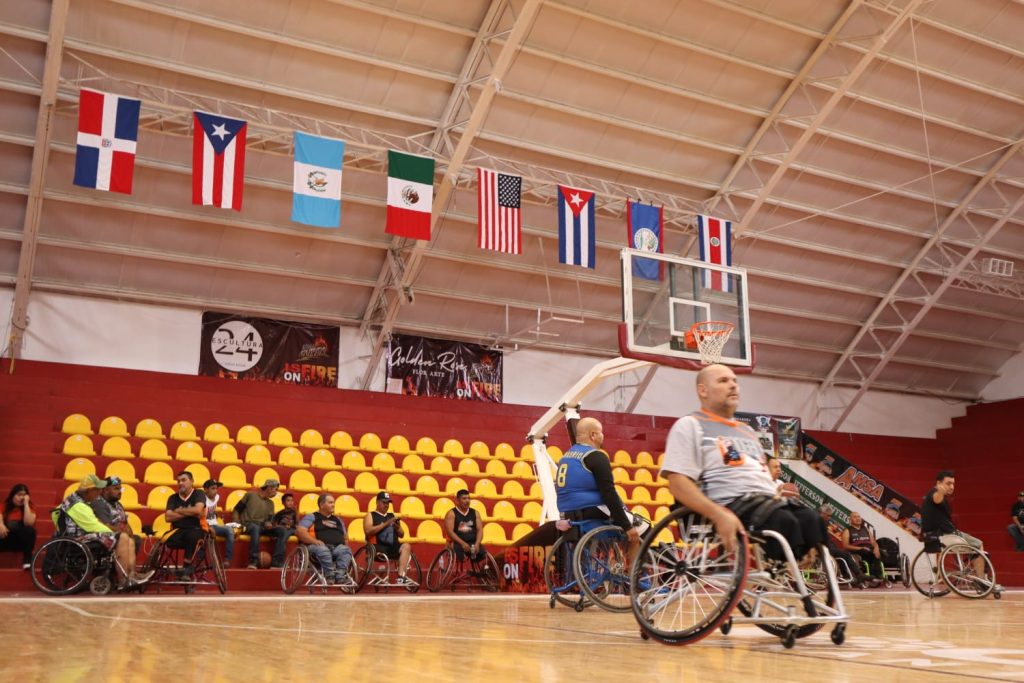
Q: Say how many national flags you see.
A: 8